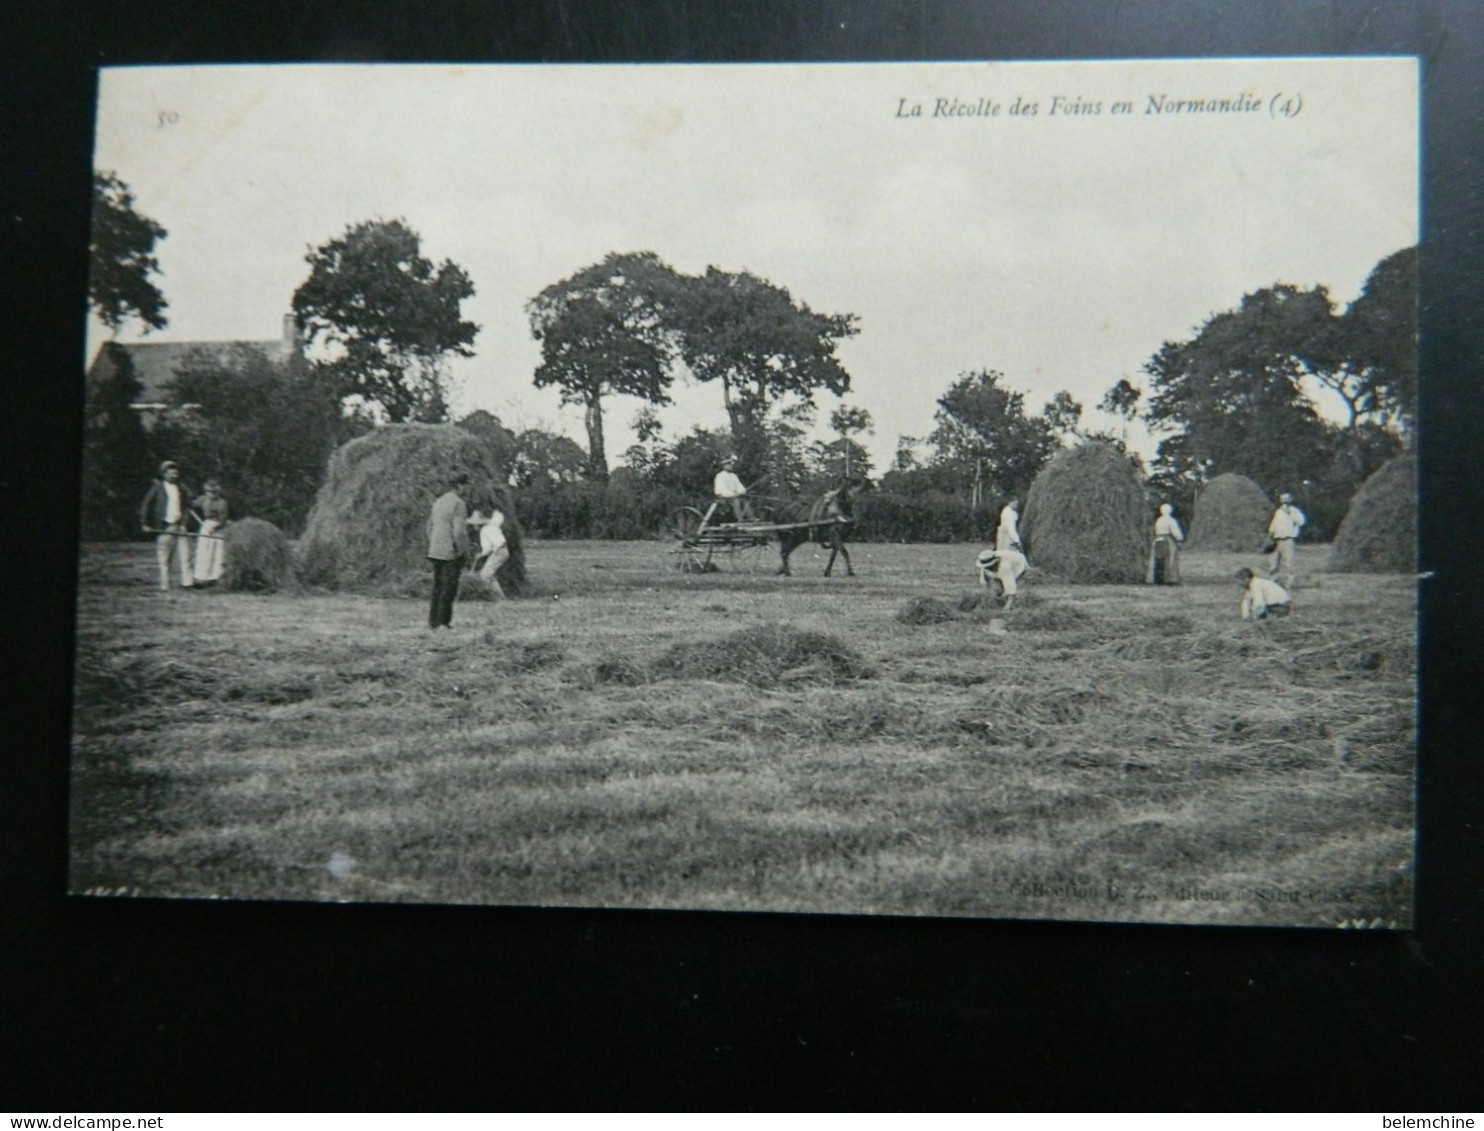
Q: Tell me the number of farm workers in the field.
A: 10